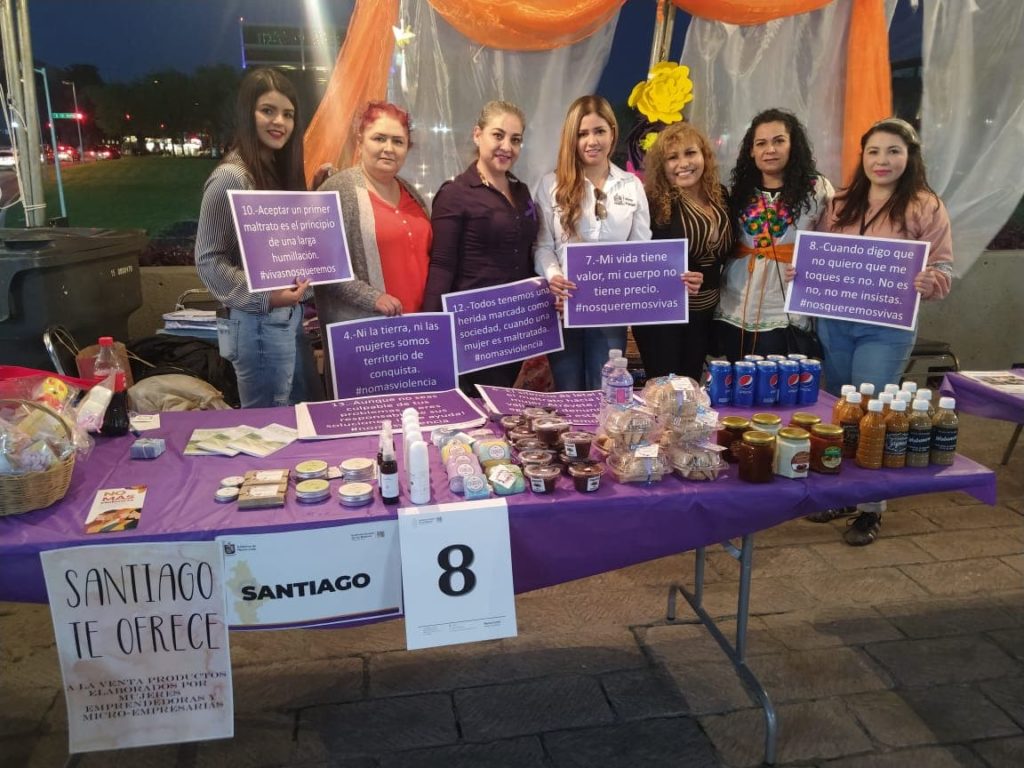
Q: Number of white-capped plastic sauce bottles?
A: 12